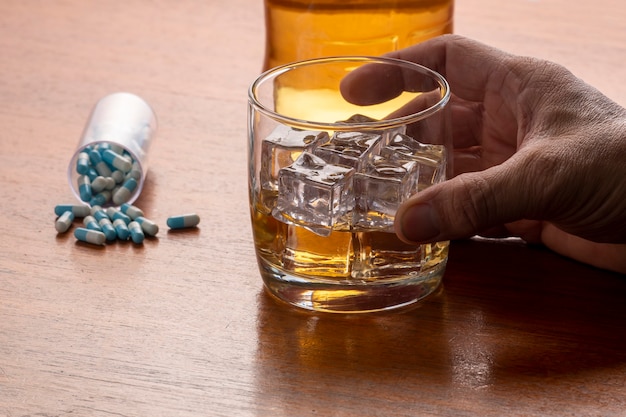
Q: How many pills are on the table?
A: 12